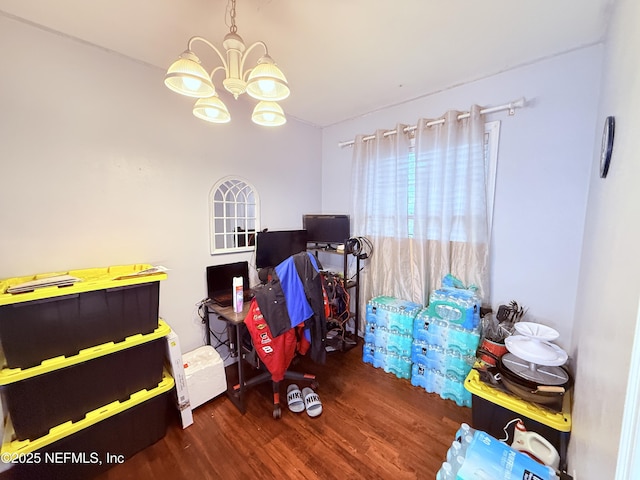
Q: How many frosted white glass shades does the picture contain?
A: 4